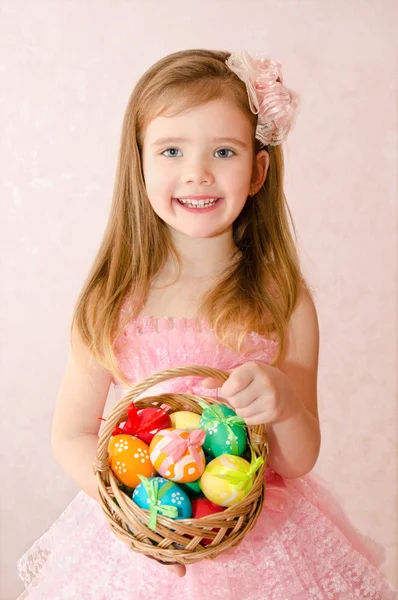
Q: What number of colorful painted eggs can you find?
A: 9